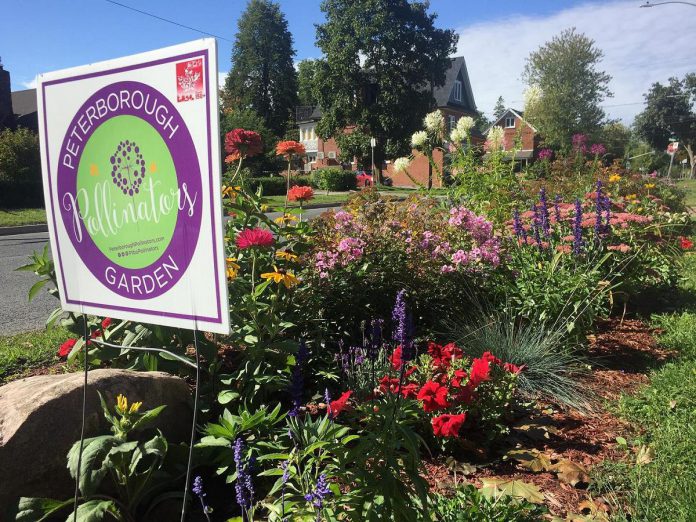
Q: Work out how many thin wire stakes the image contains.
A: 2